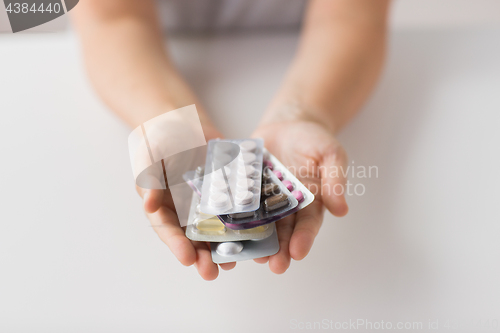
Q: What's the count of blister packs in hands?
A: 5